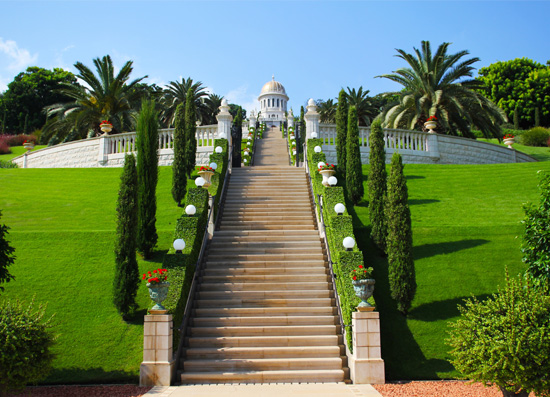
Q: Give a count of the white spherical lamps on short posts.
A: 12